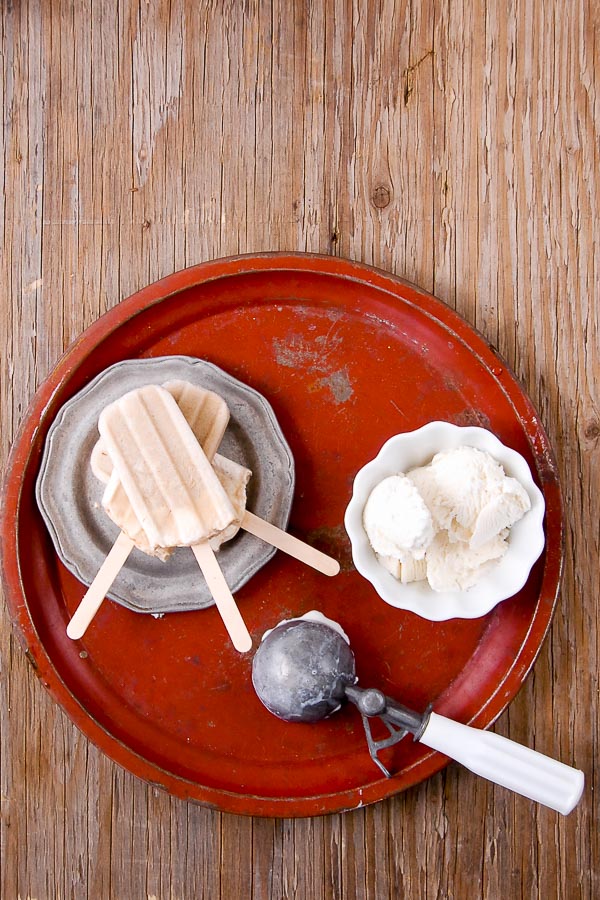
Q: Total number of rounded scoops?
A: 1